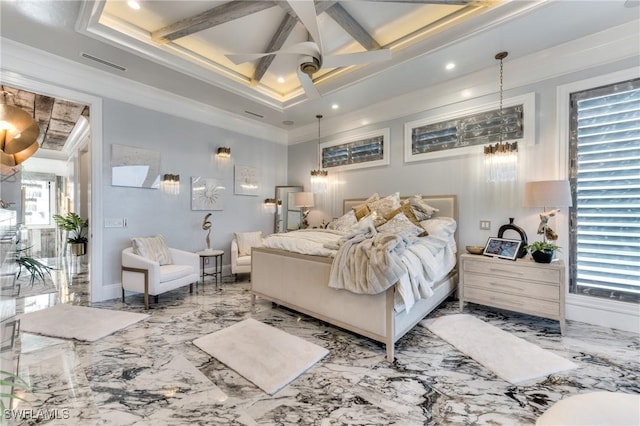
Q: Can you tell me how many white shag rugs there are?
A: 3